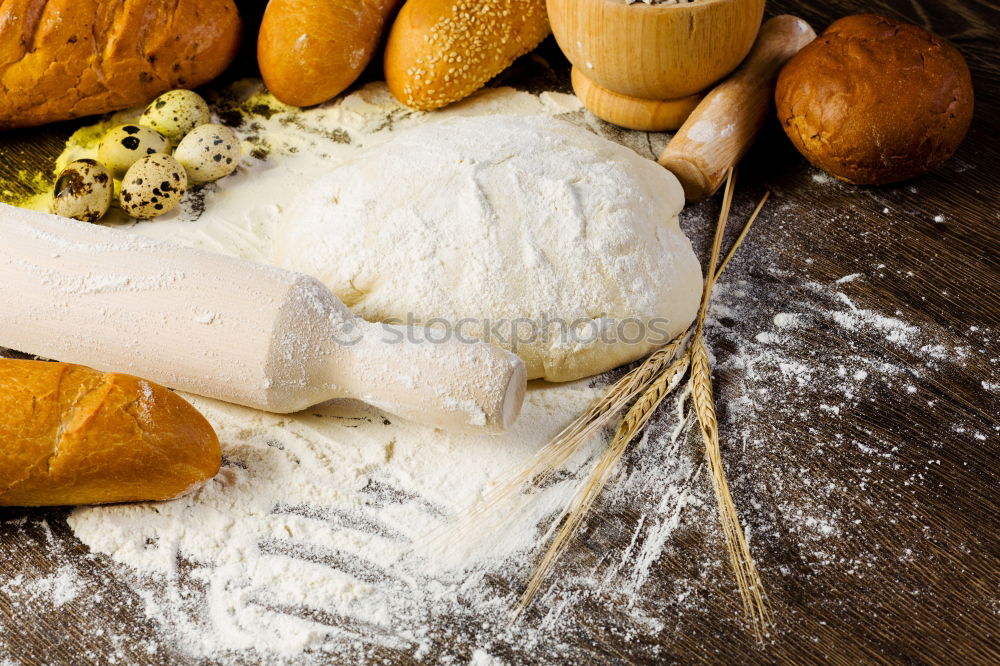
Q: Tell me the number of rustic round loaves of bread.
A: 1